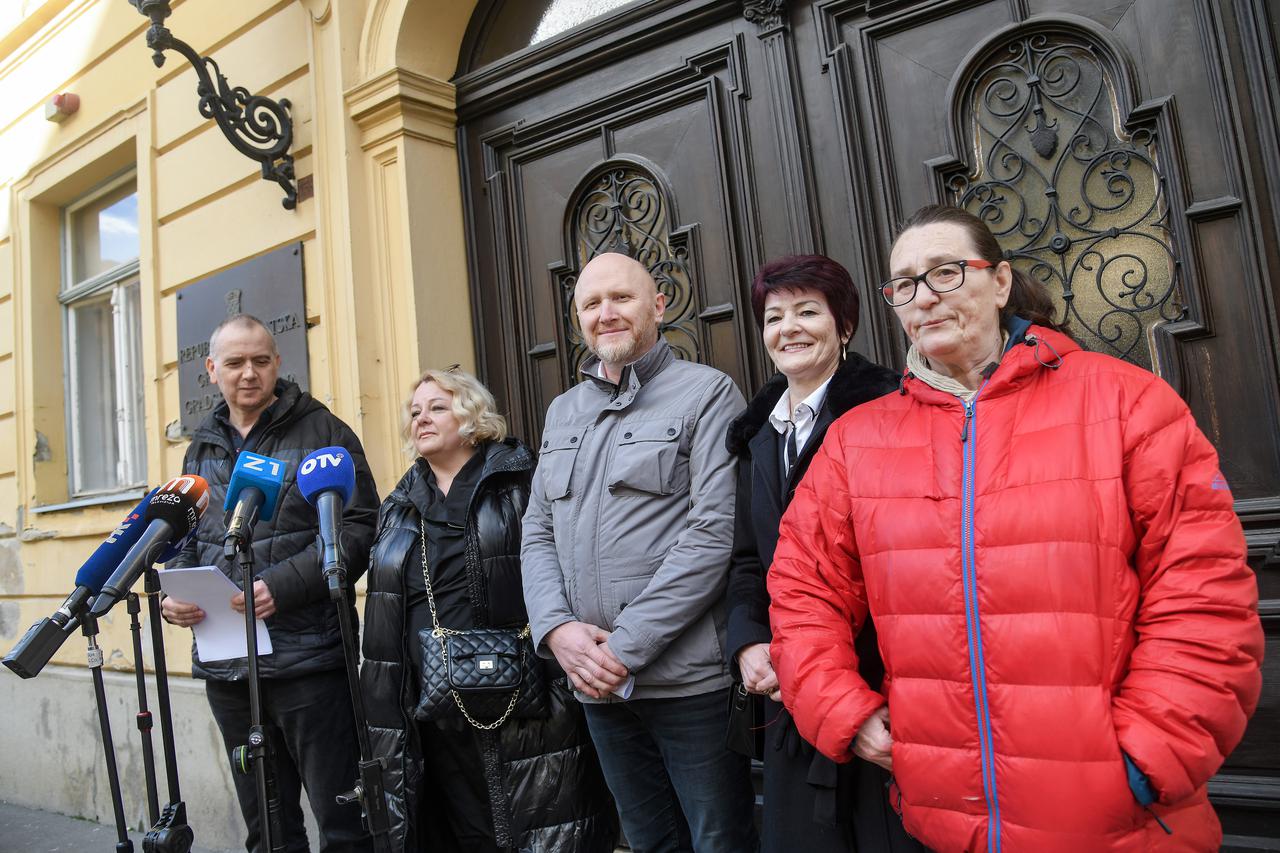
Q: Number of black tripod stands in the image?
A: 5